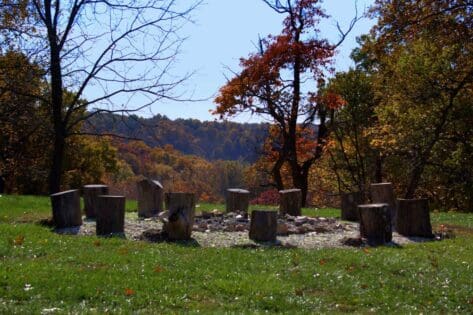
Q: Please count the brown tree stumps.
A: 12